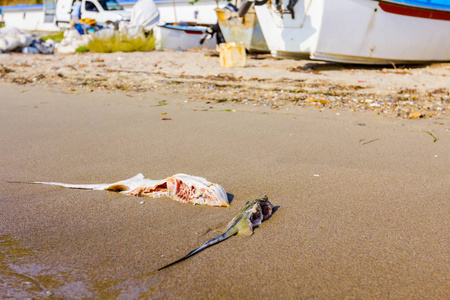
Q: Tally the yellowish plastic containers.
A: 1